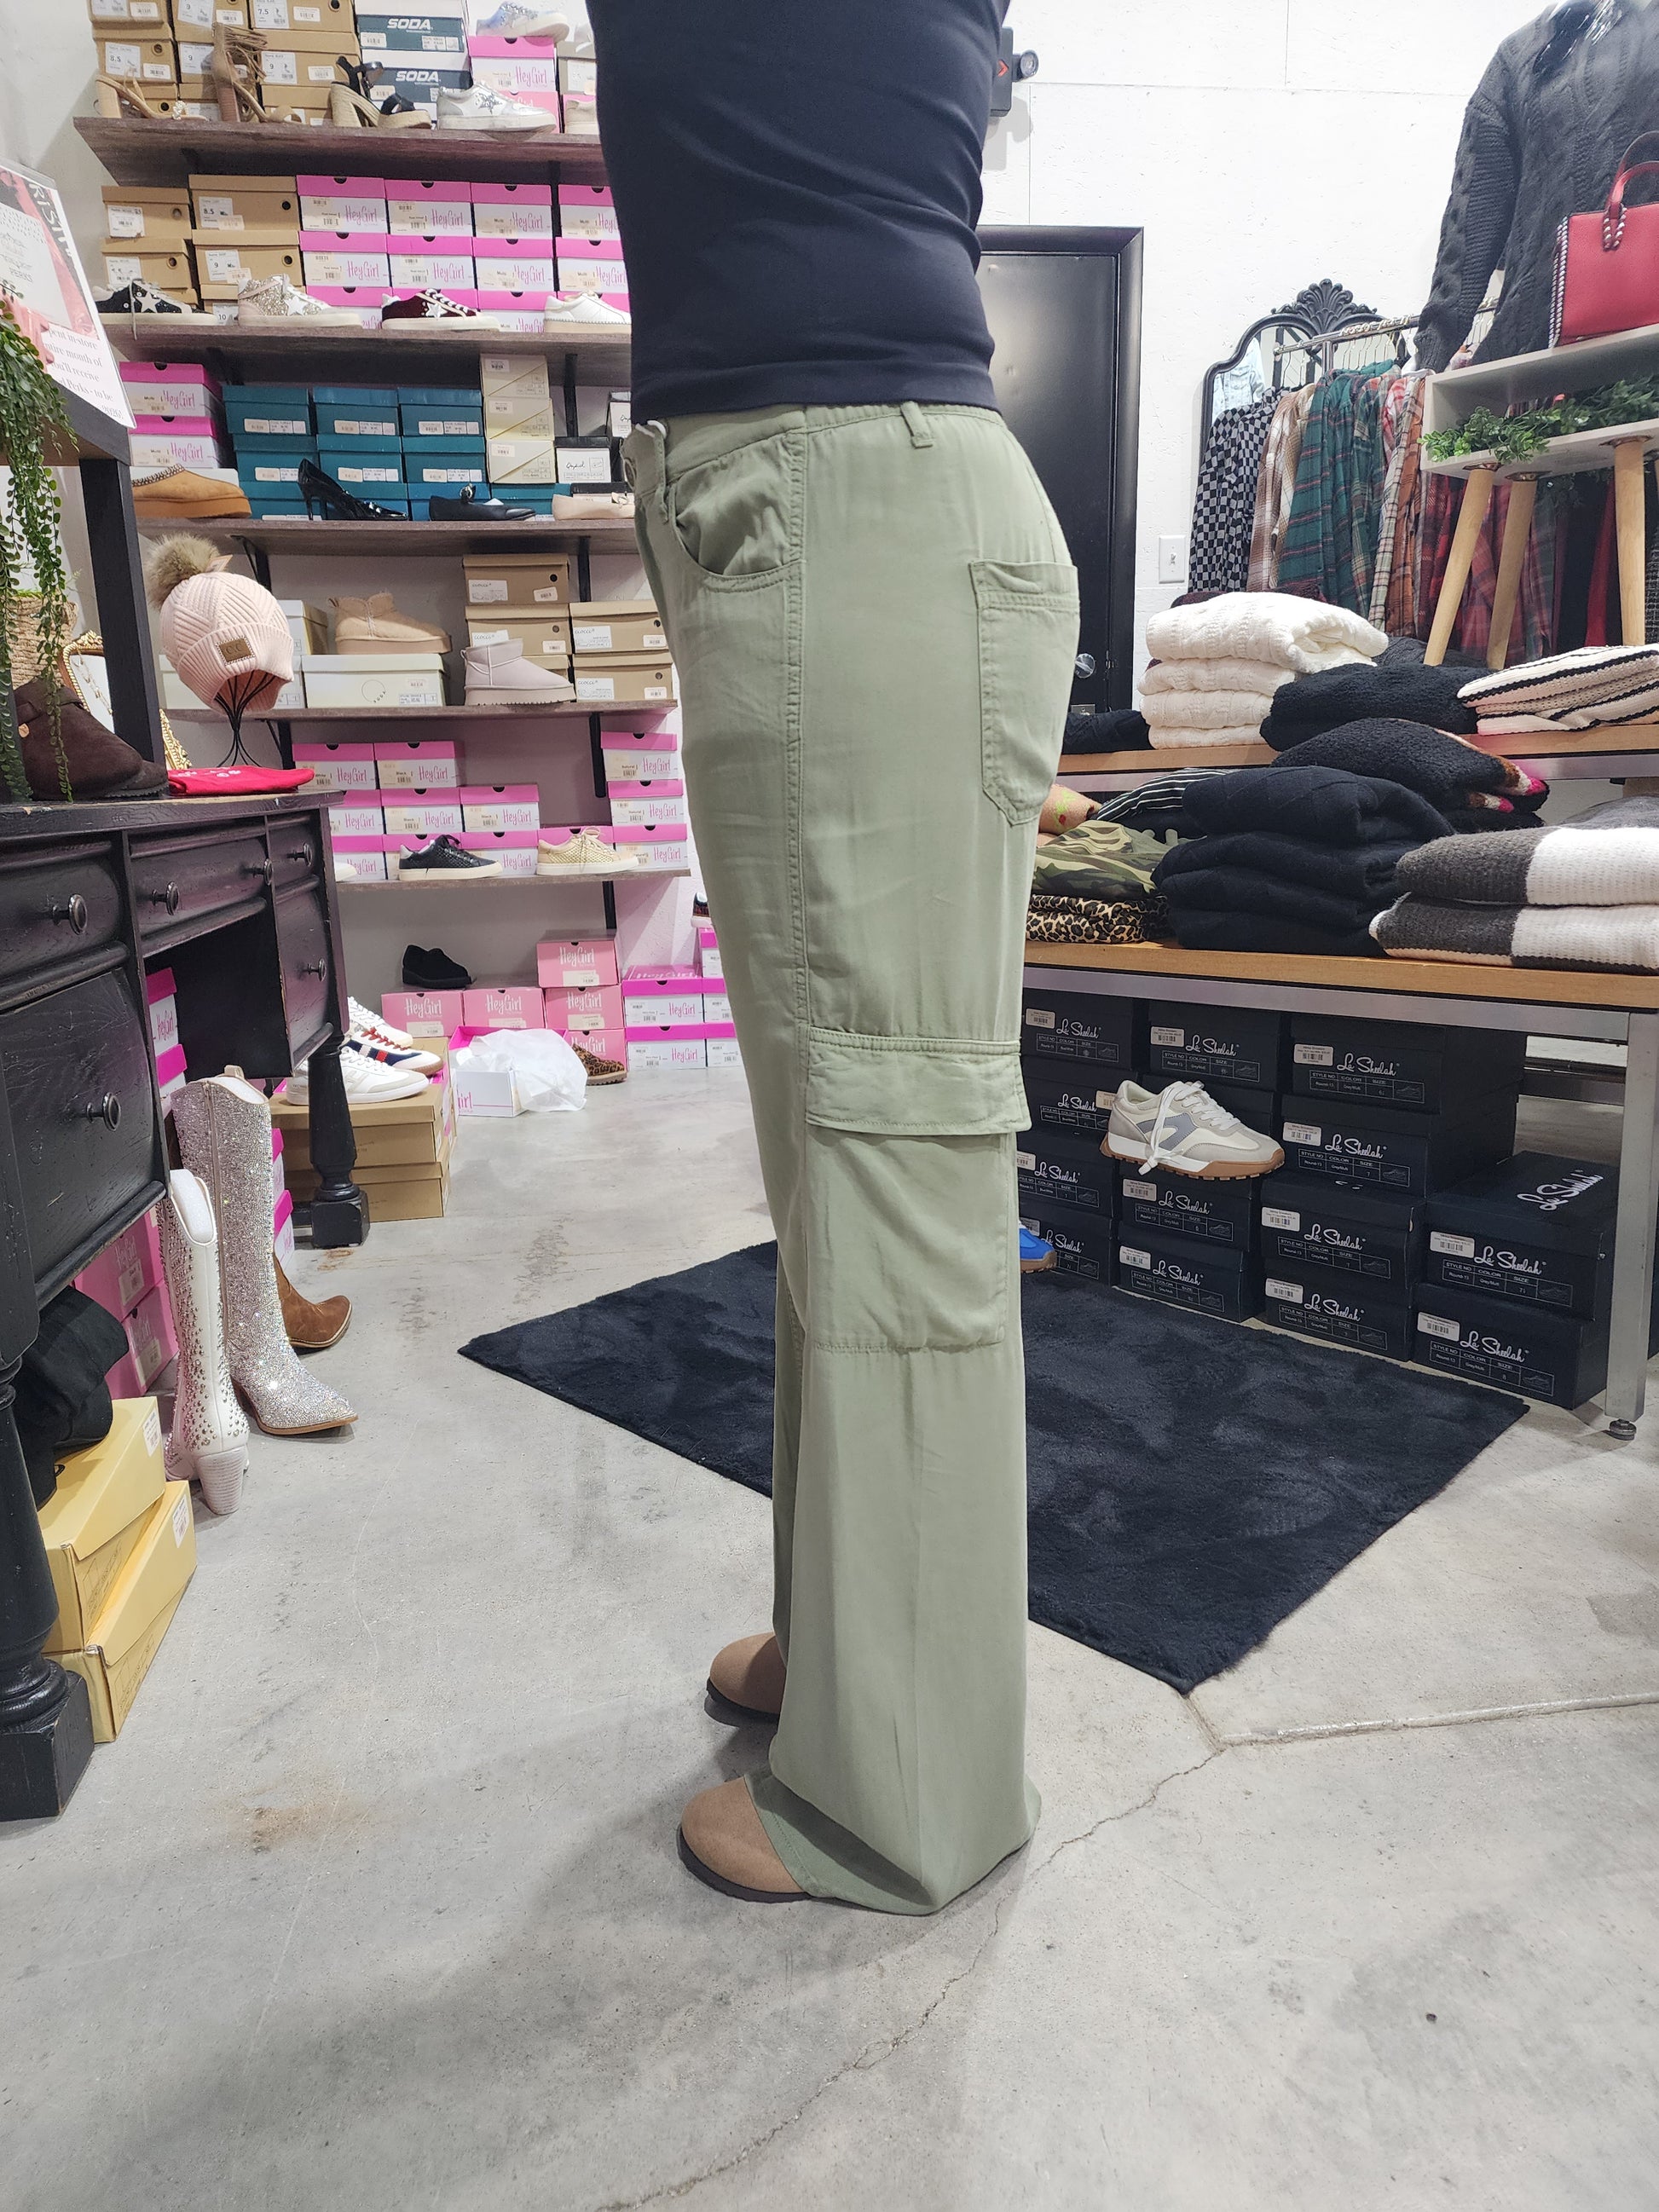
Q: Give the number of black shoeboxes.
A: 14